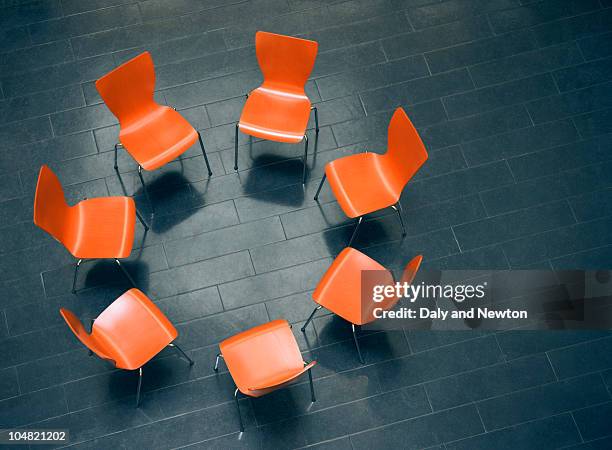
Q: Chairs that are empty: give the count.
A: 7